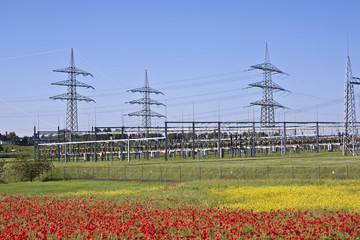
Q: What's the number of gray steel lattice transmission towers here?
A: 4